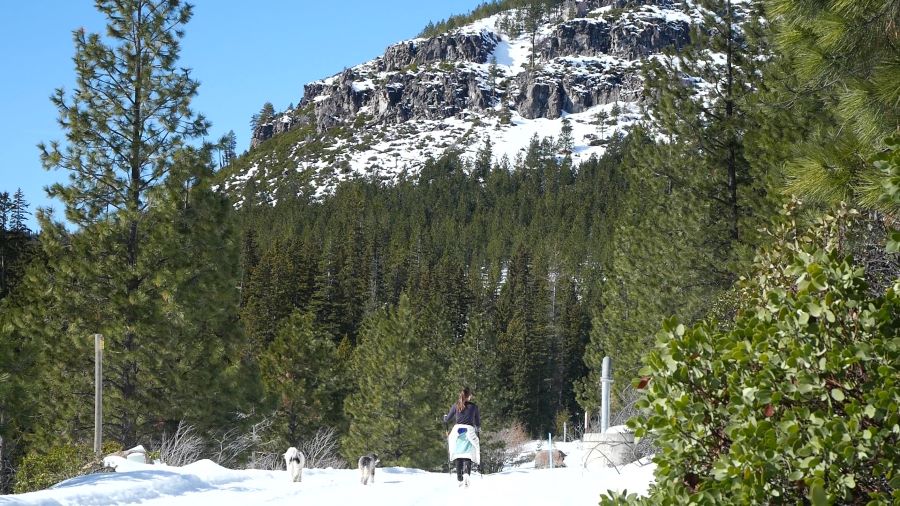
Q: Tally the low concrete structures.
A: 1